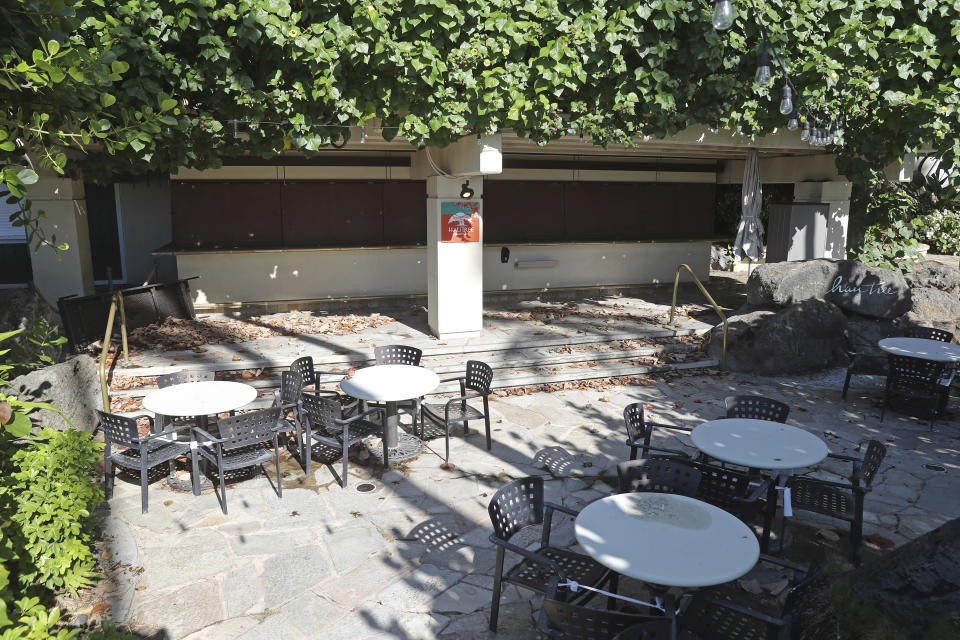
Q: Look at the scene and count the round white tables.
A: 5